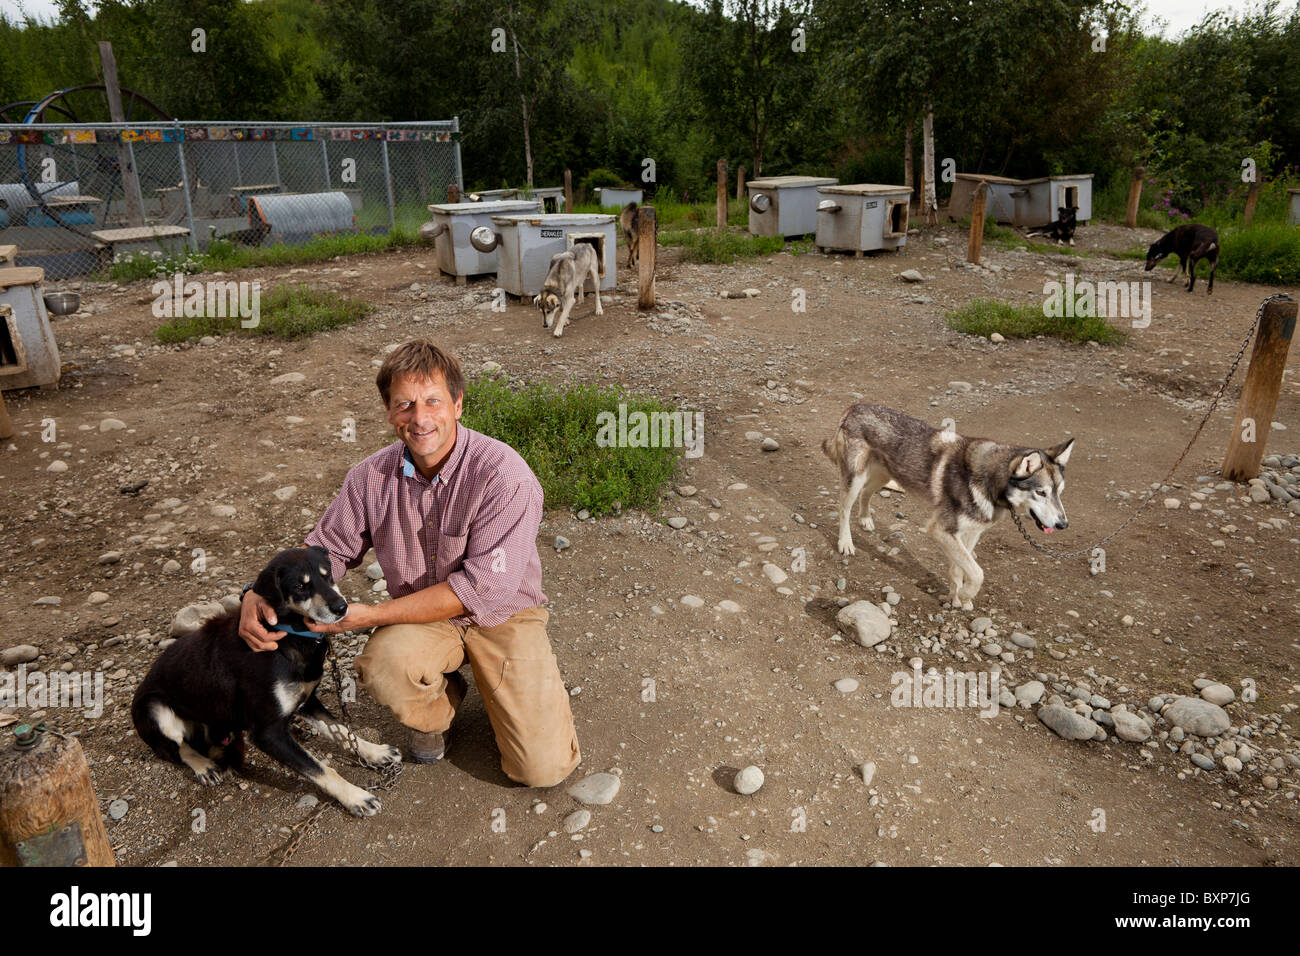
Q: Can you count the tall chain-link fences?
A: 1